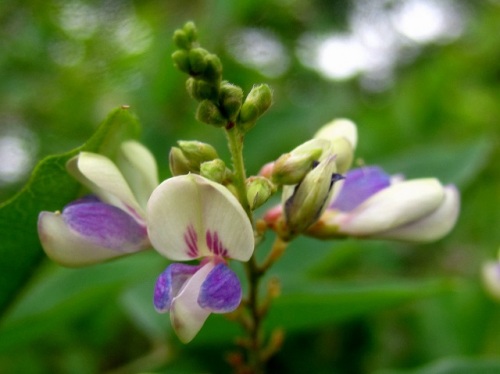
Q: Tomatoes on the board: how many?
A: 0